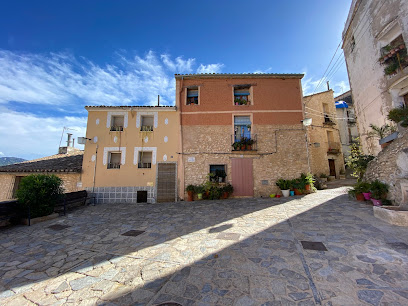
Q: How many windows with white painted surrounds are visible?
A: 4